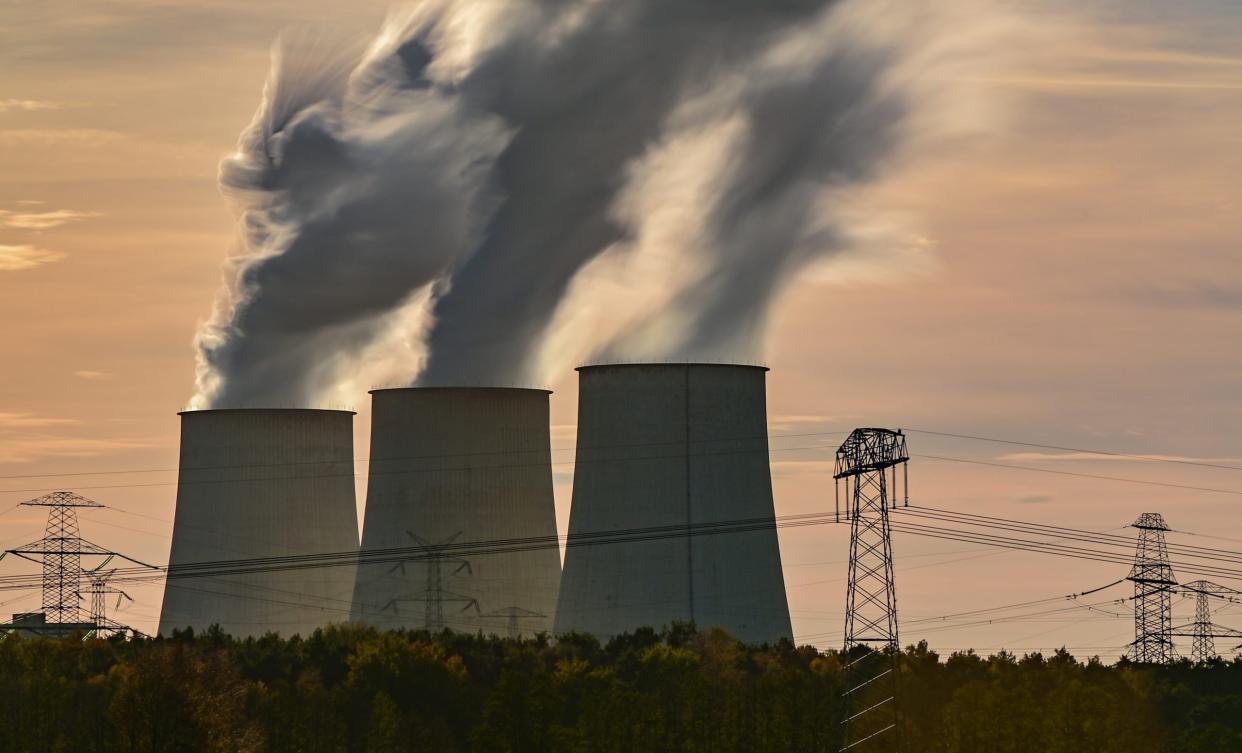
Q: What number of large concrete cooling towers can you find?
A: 3